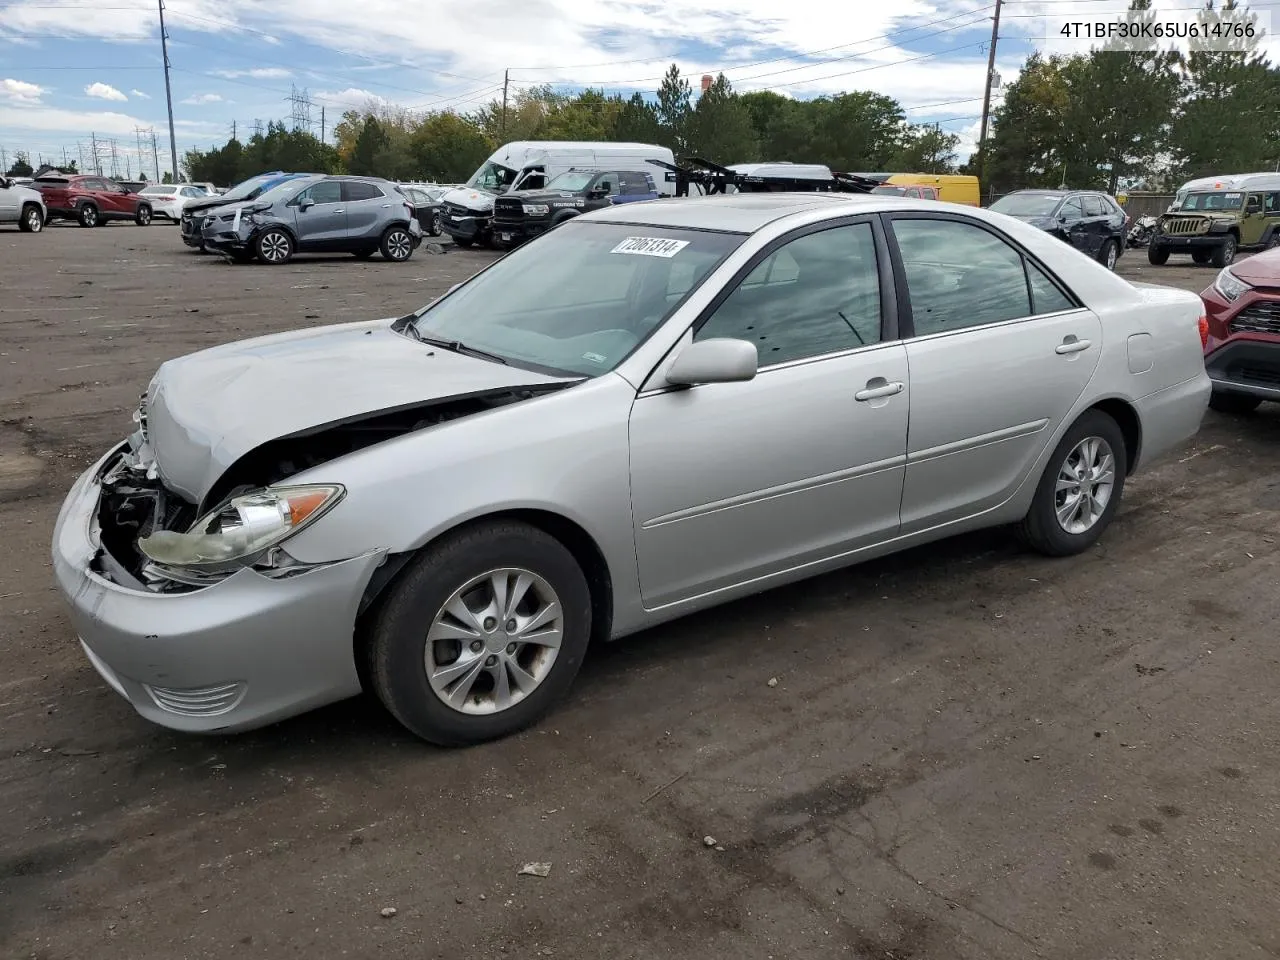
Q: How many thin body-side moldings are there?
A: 2